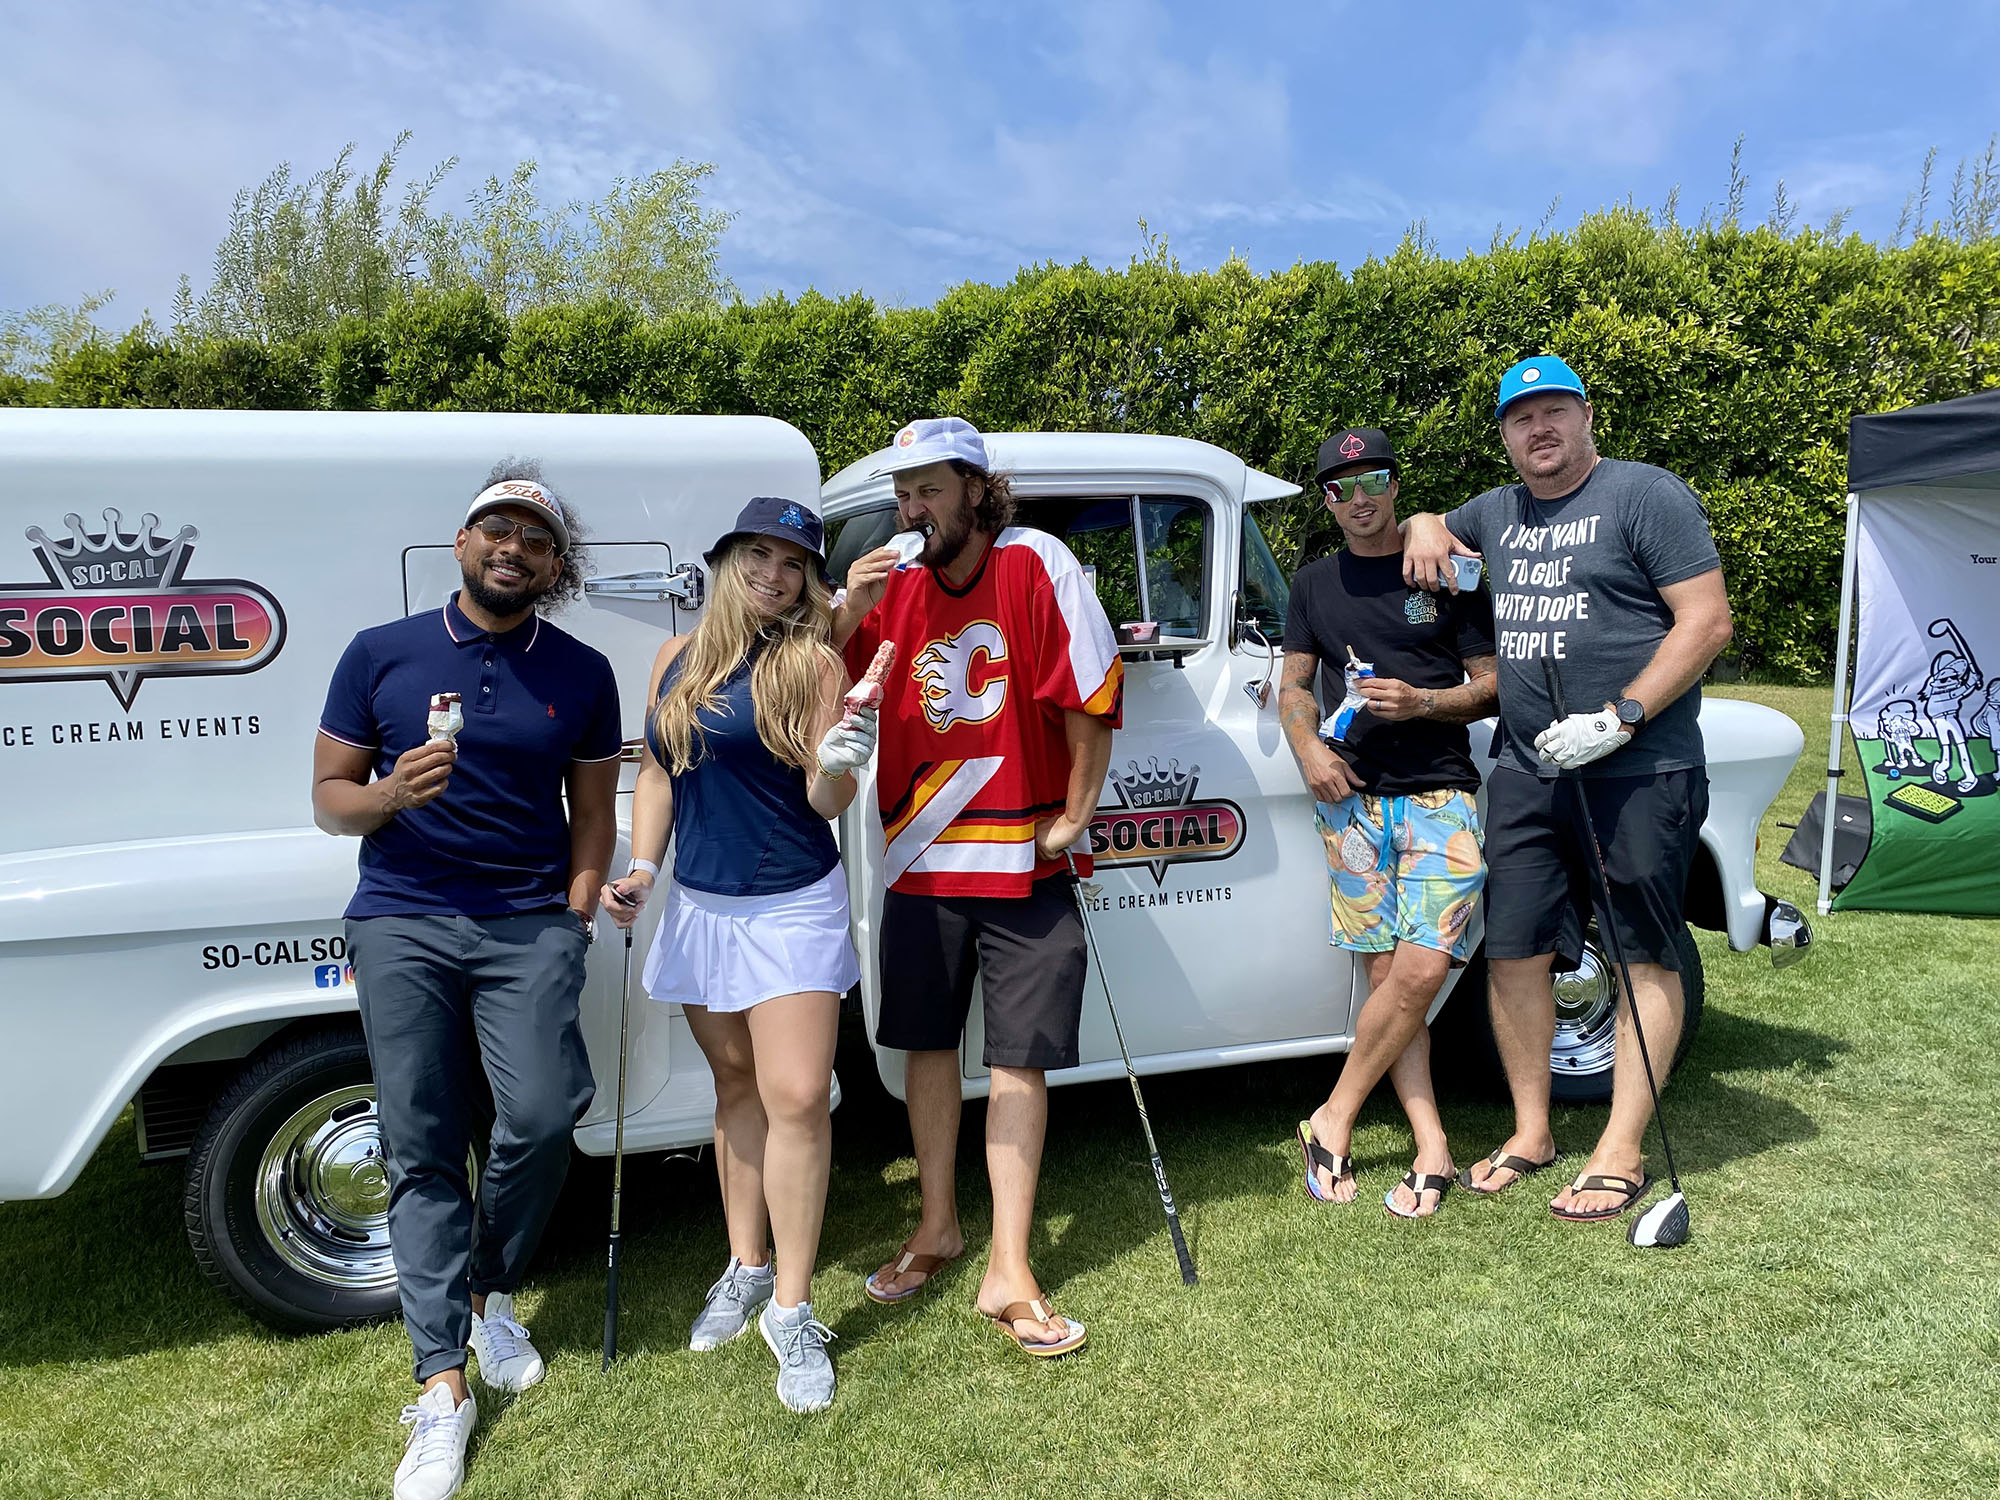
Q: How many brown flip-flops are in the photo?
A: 2